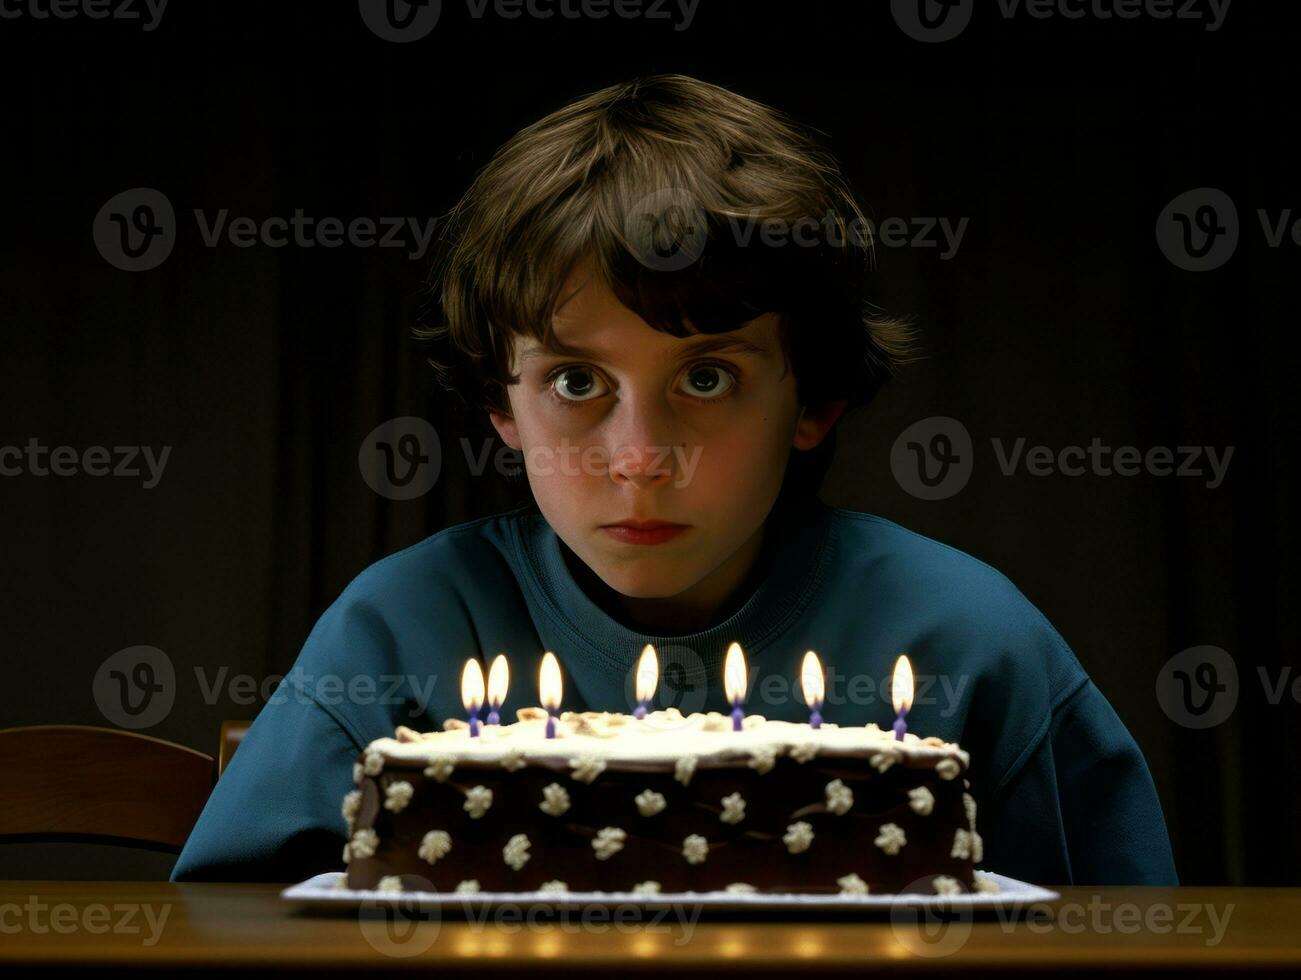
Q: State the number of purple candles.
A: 7